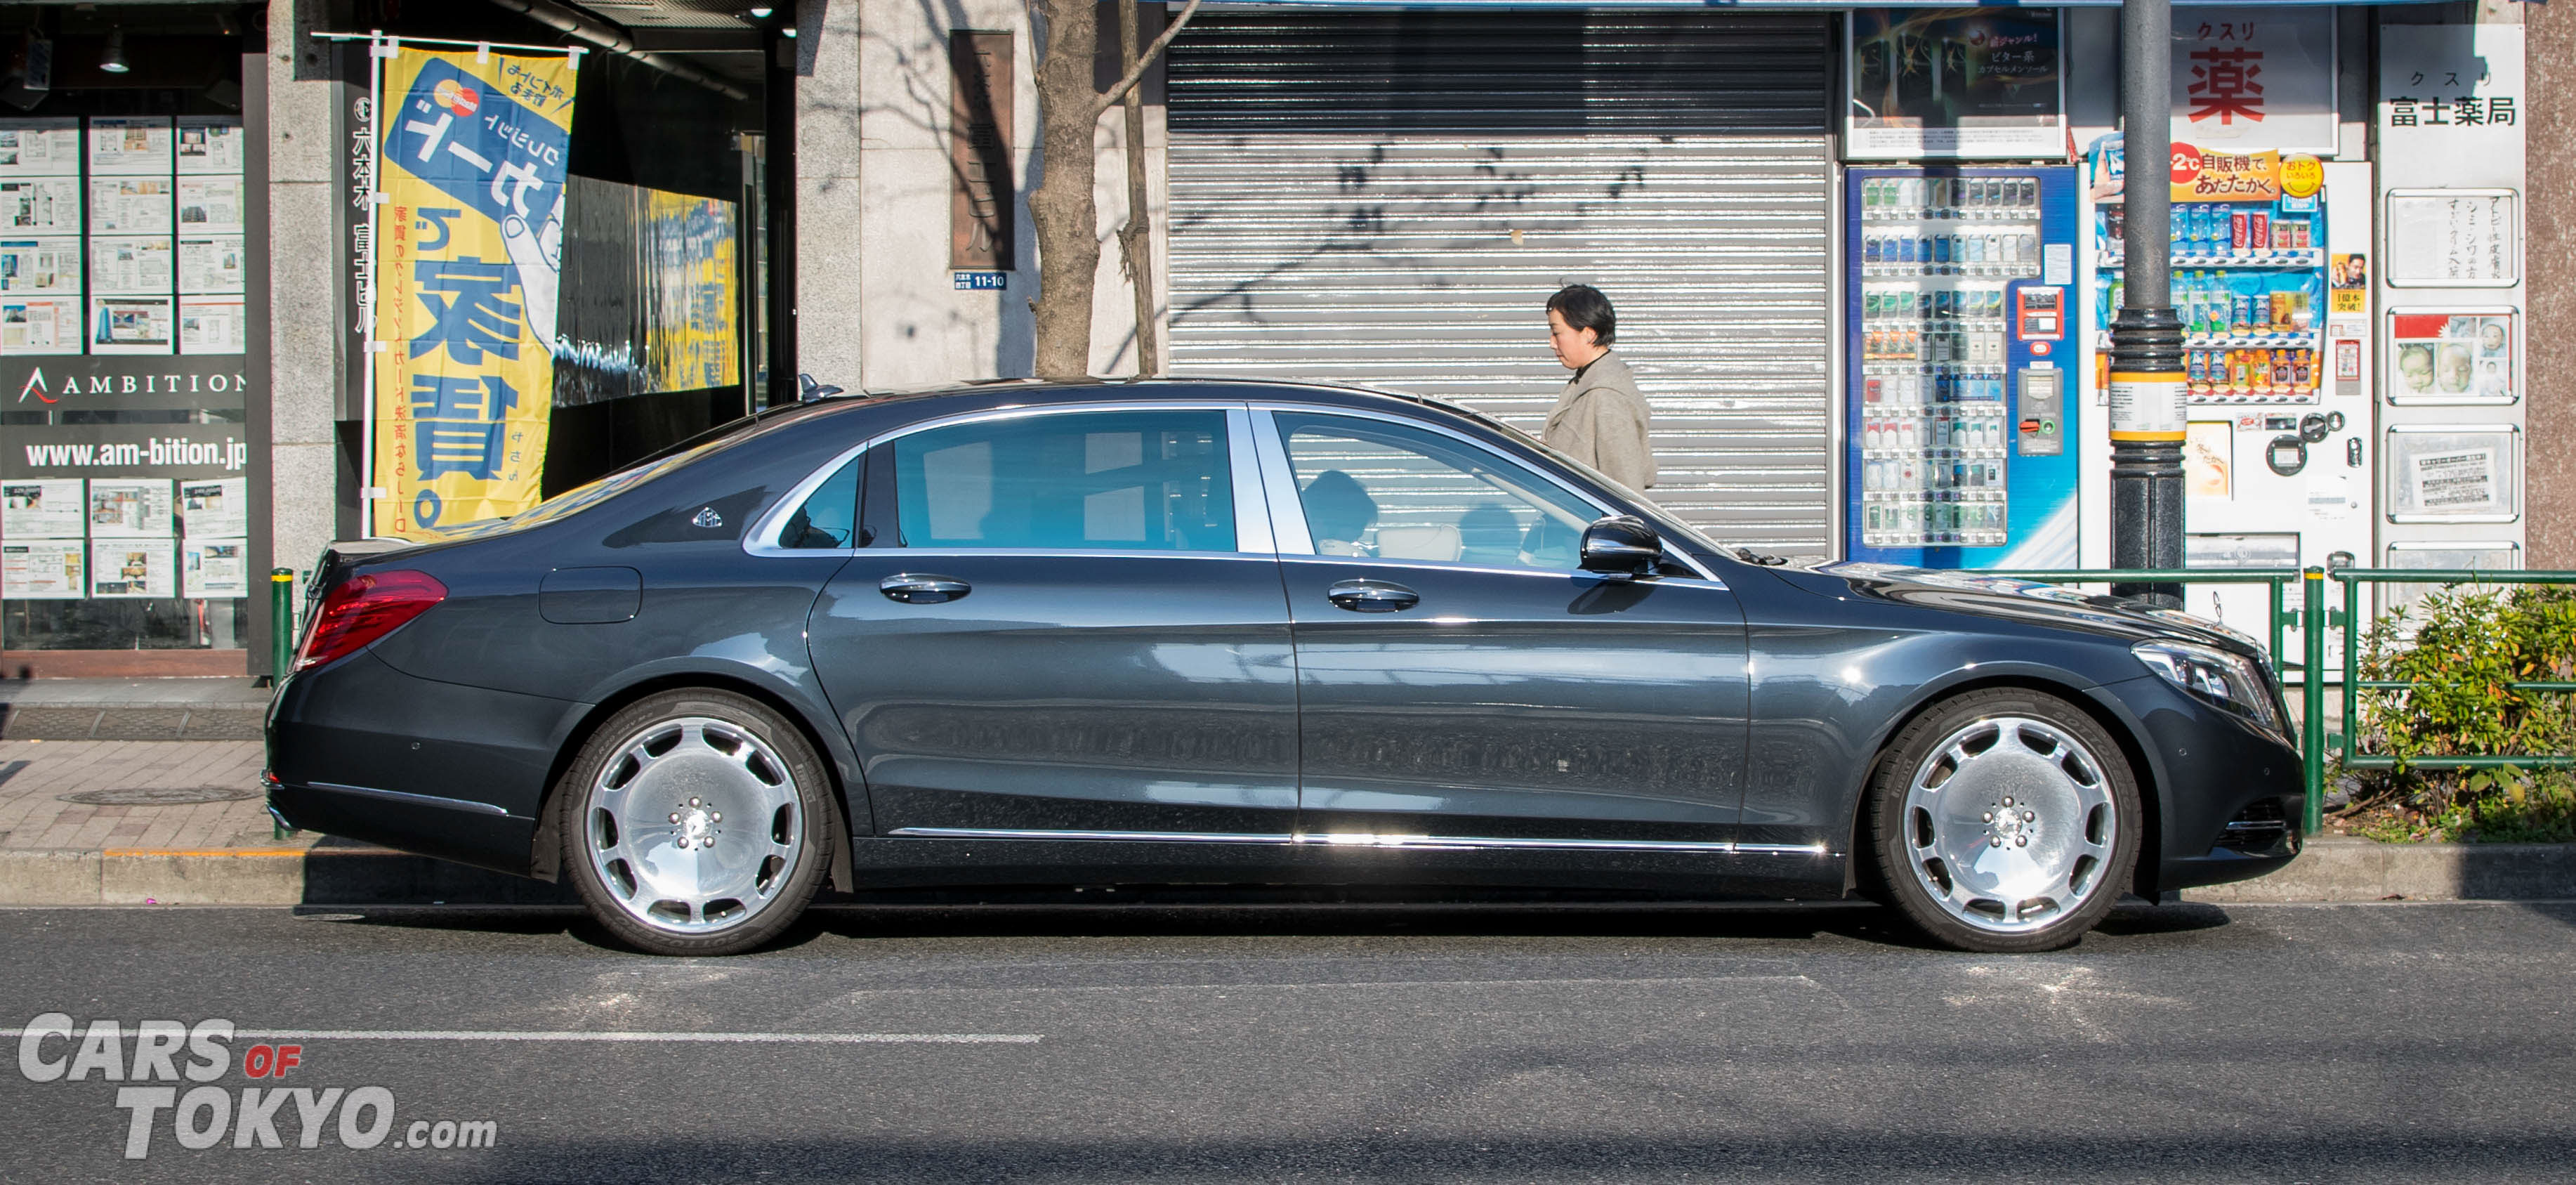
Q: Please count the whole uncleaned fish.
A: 0